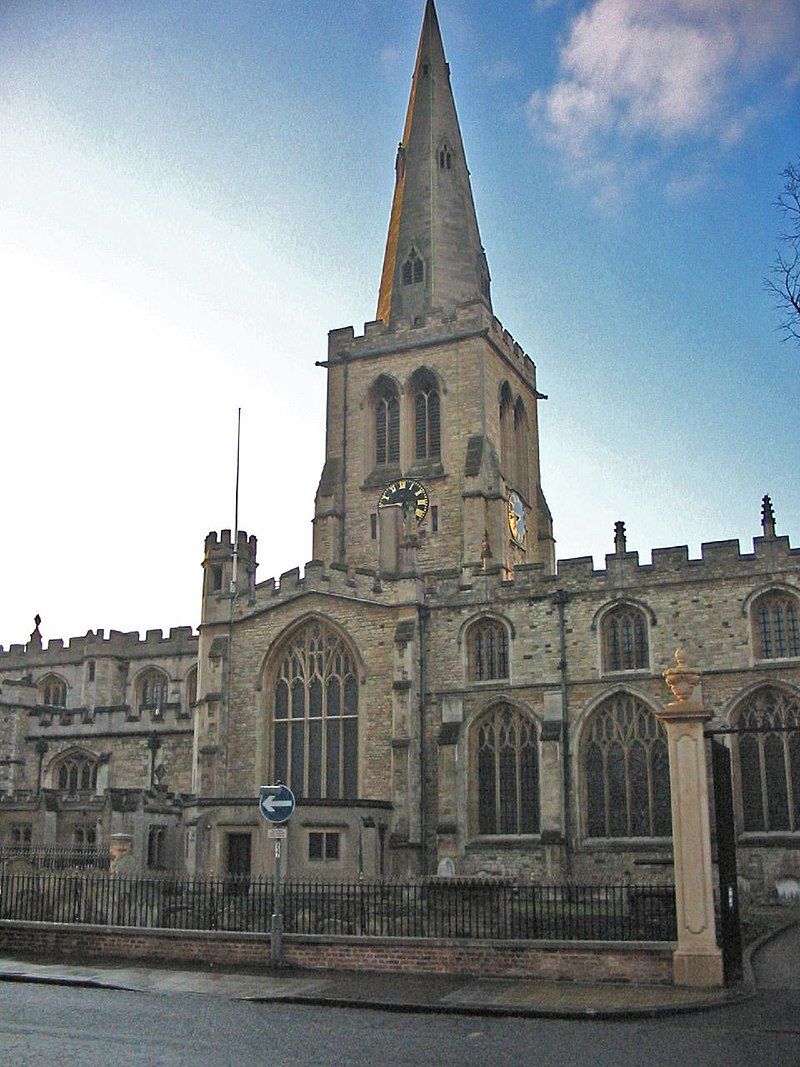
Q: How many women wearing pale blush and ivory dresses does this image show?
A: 0